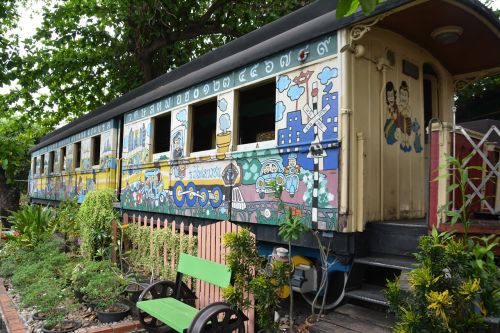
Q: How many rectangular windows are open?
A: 9